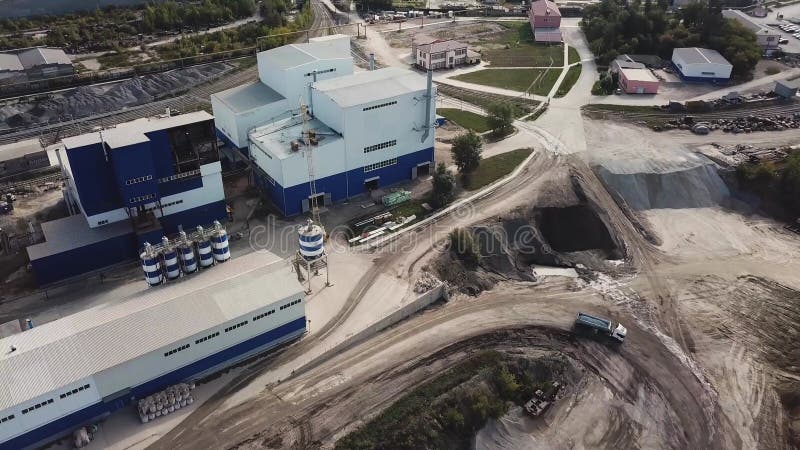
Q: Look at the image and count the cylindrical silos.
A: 6